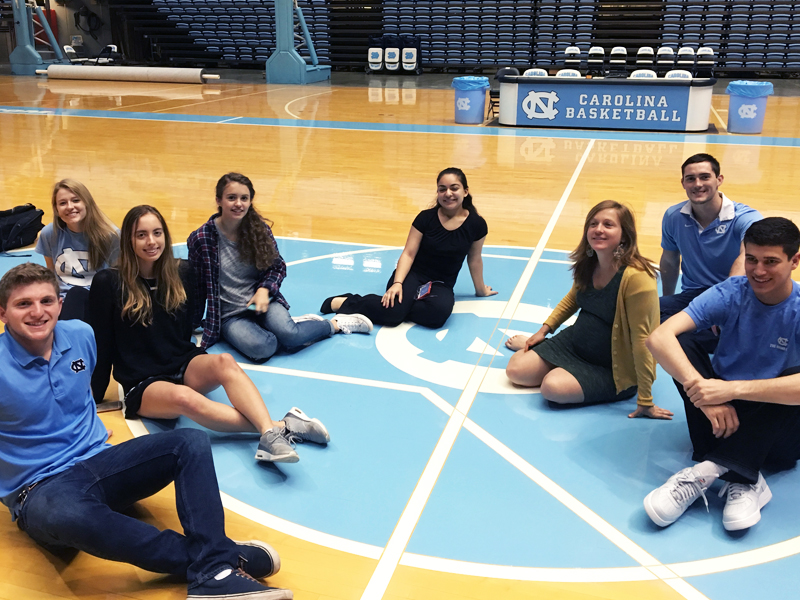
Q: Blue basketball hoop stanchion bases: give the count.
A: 2